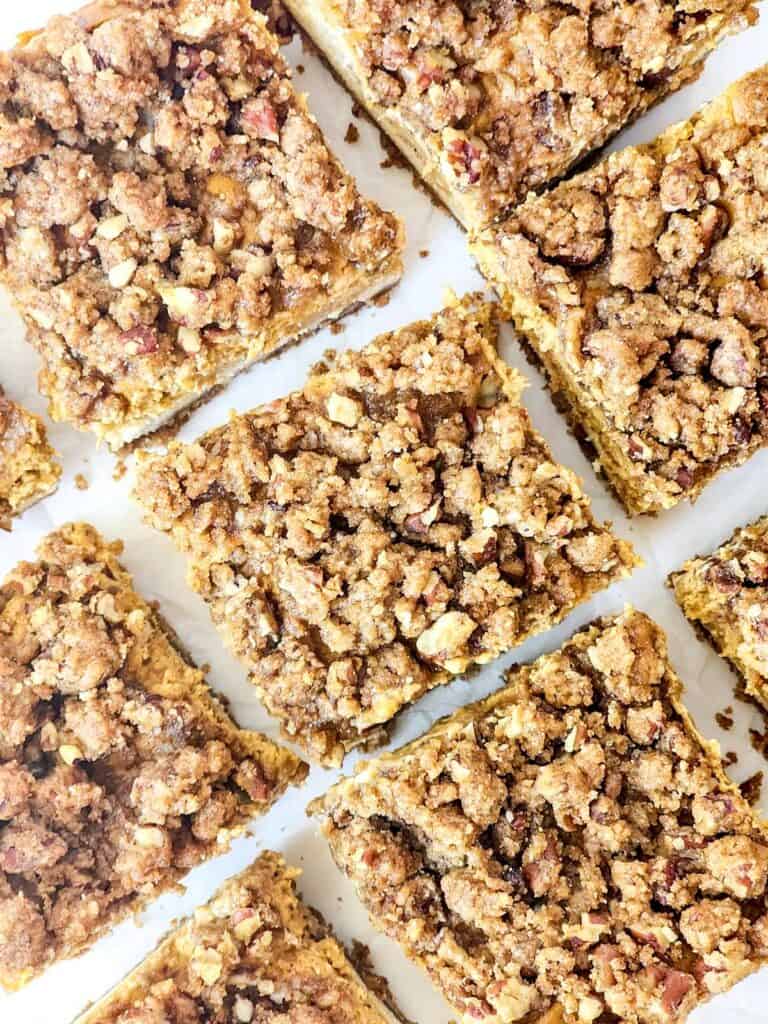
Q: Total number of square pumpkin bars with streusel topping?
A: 9